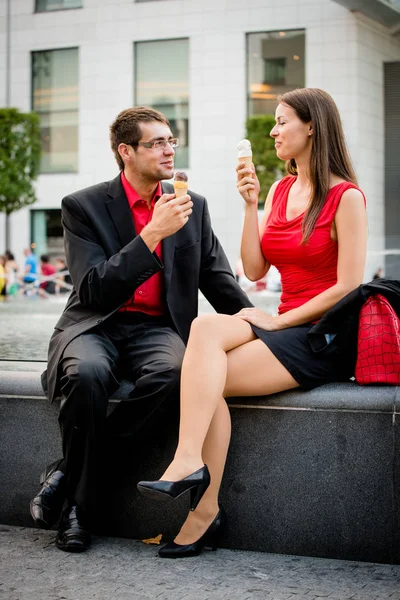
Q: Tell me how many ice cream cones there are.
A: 2